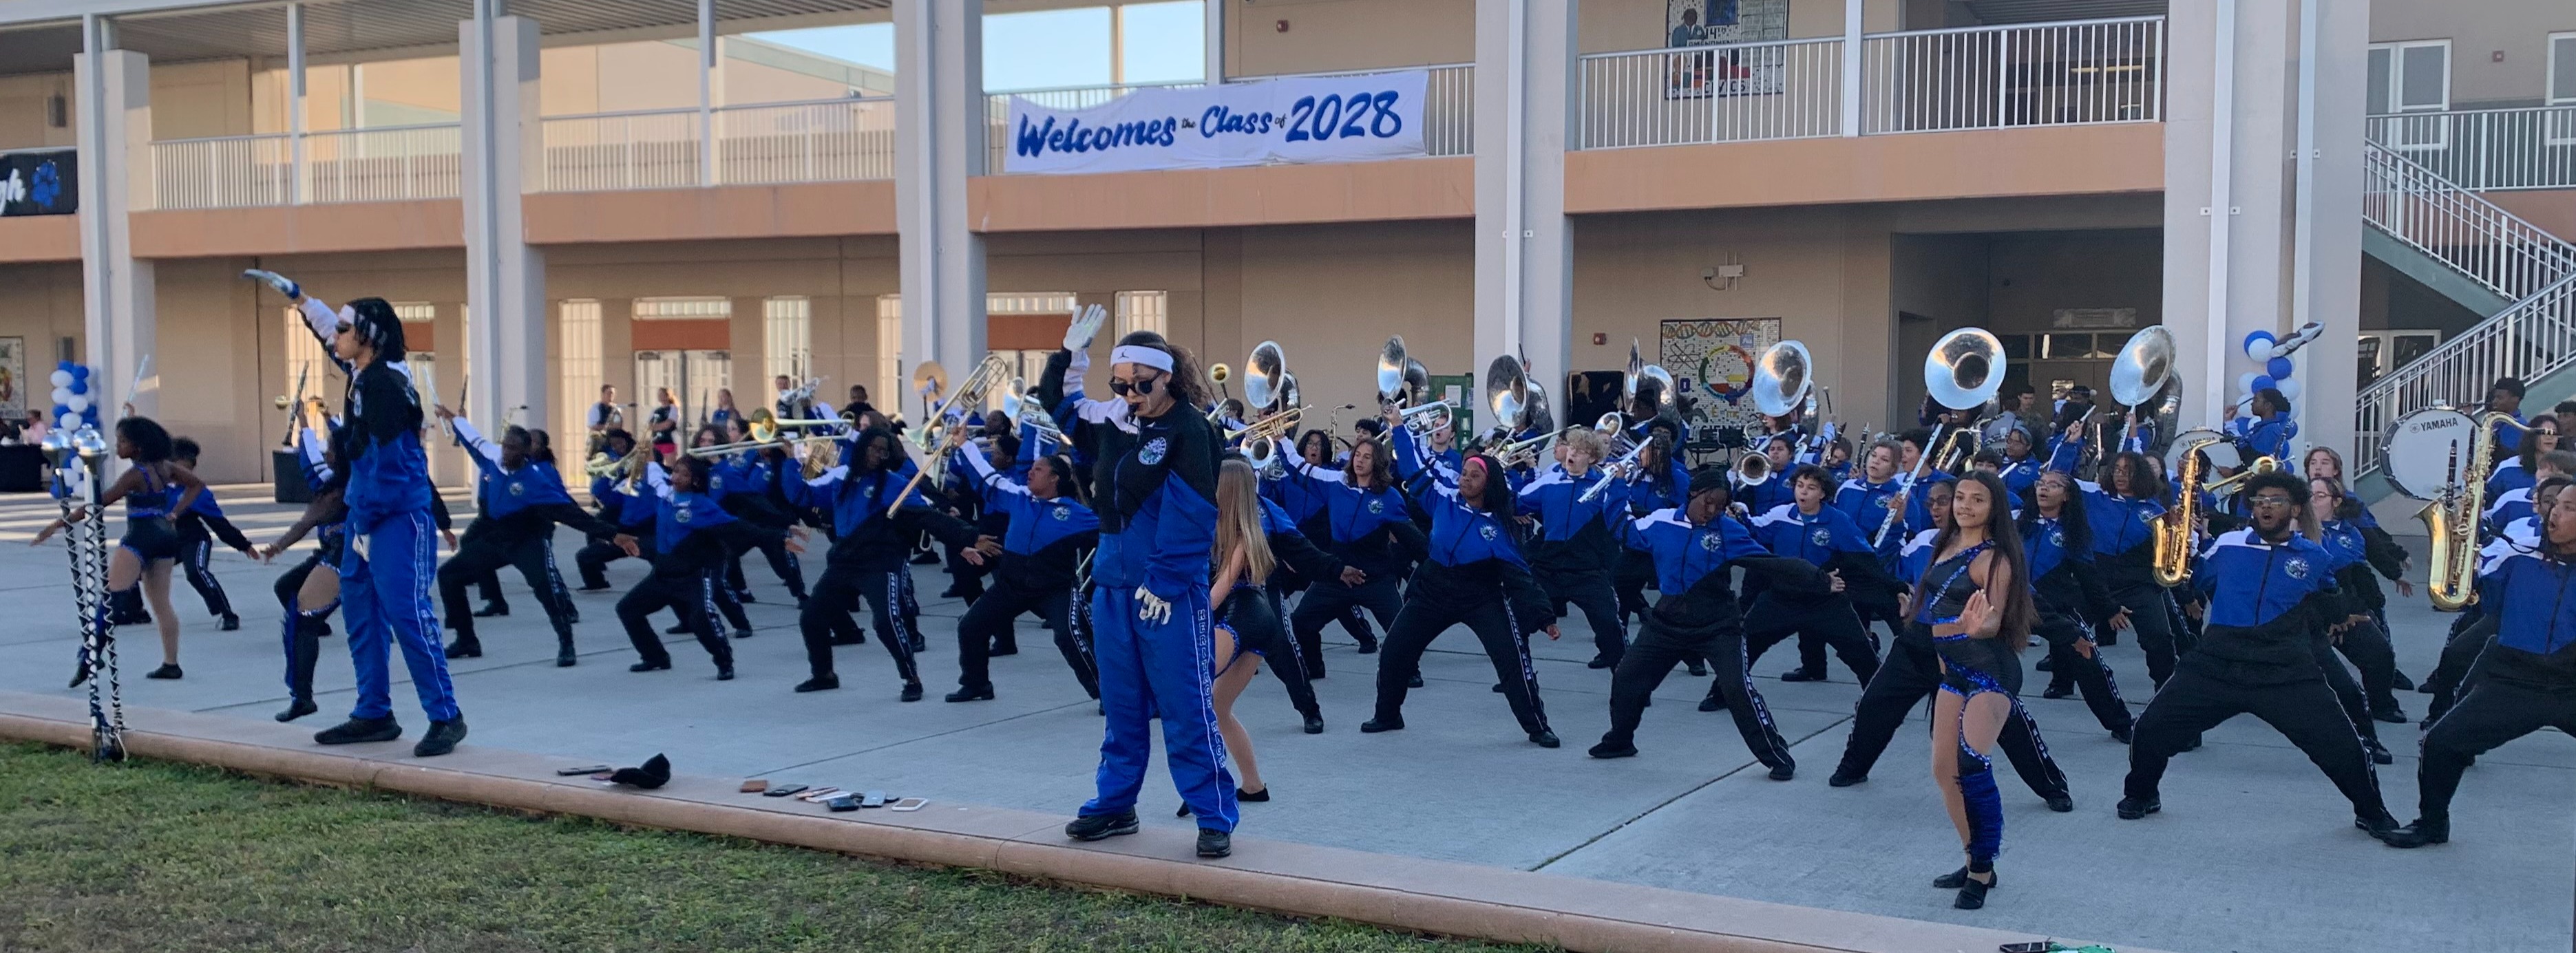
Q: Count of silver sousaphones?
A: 7